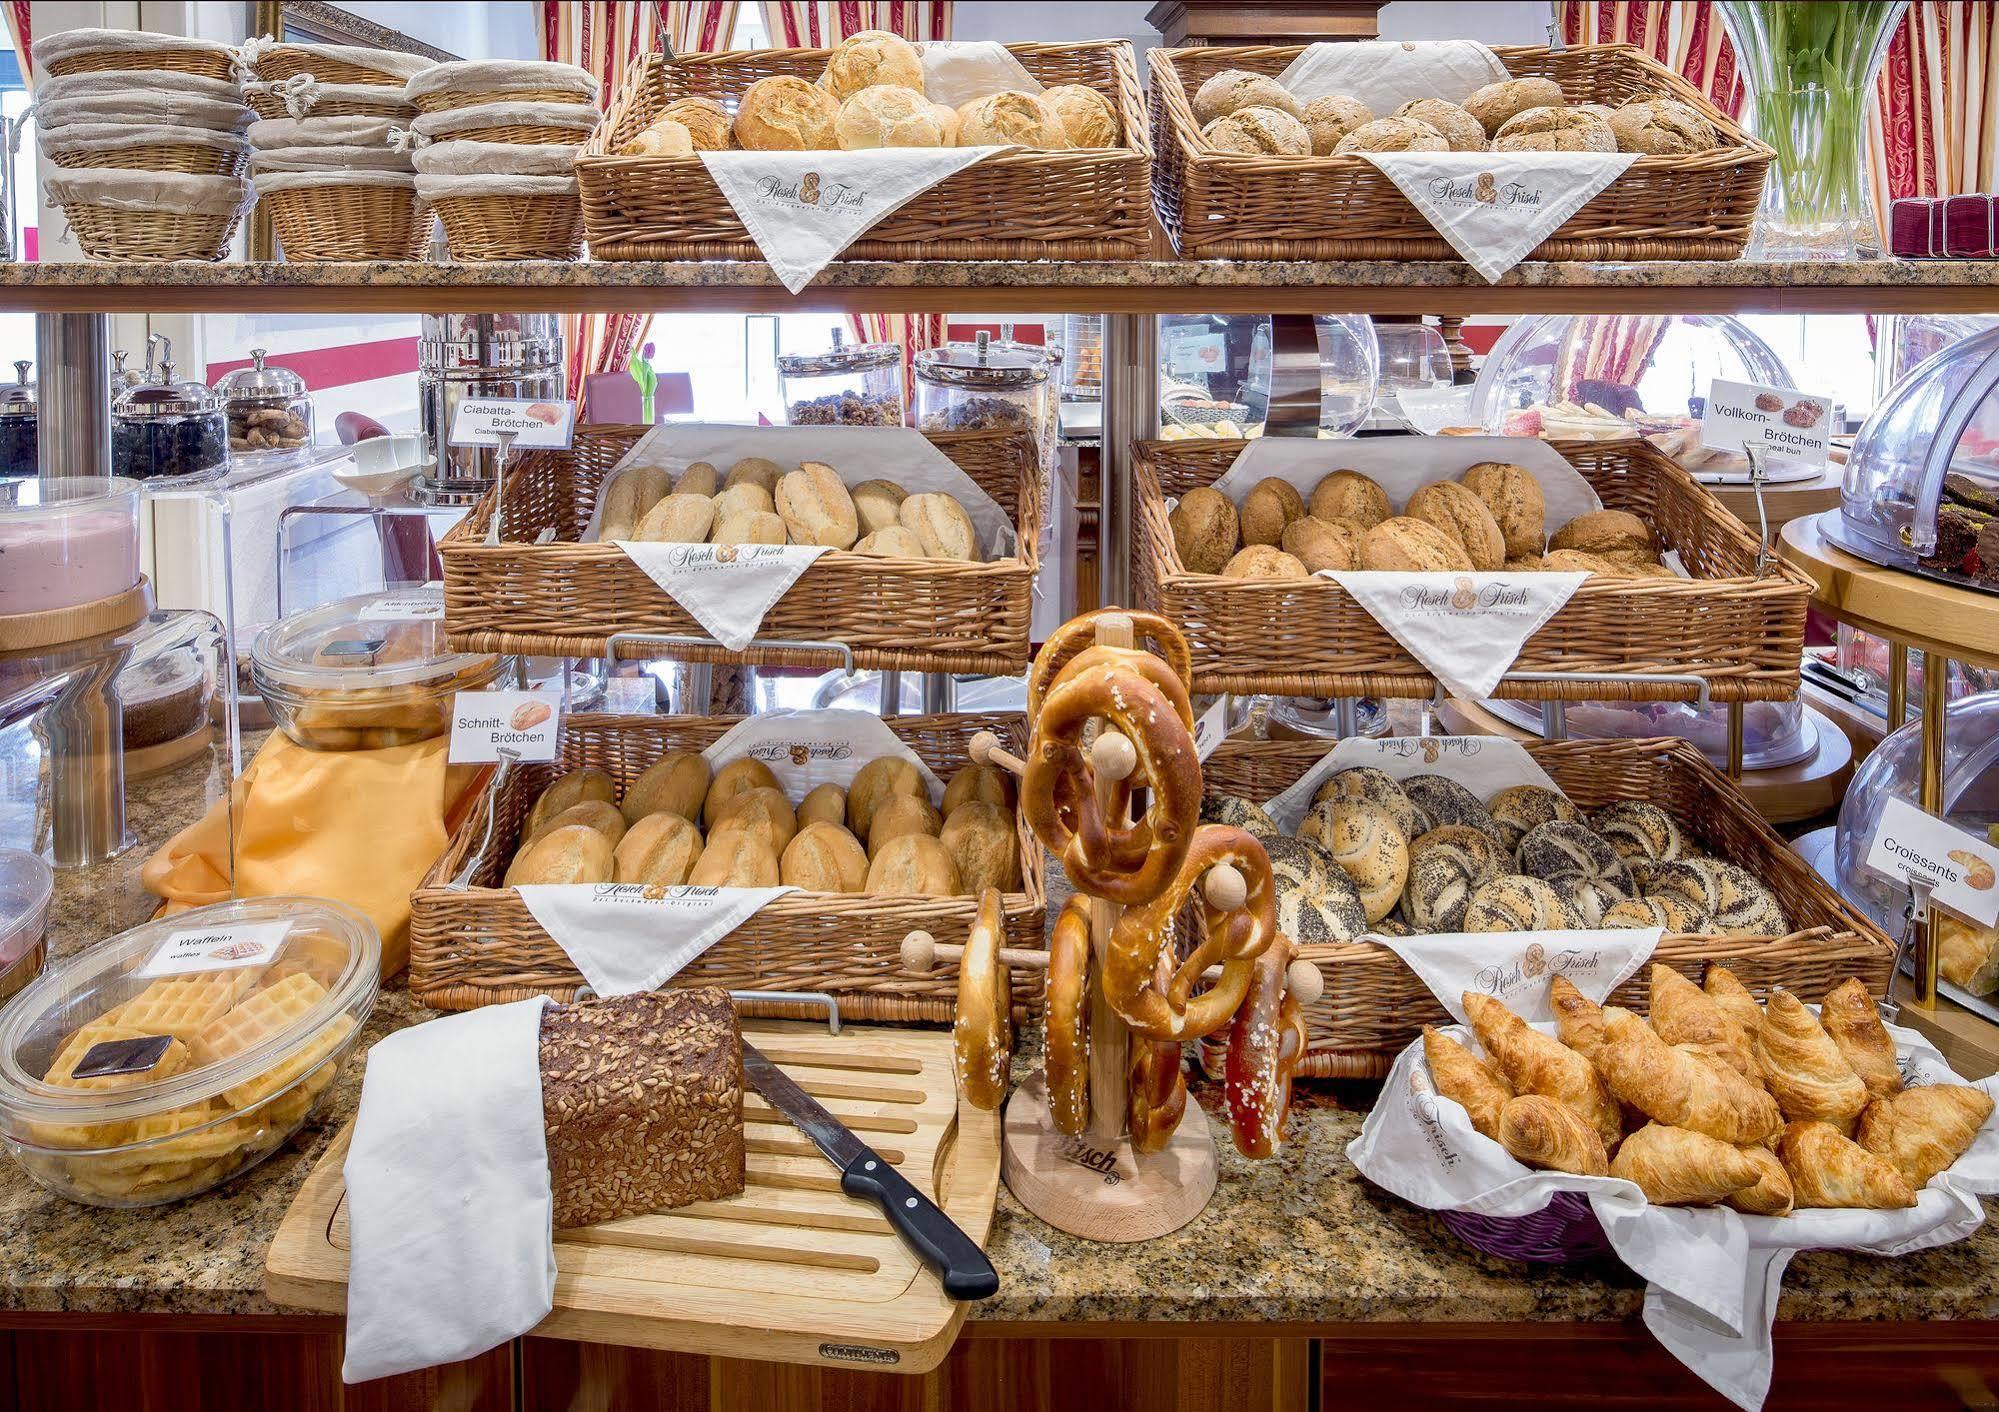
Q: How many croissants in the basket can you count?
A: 13